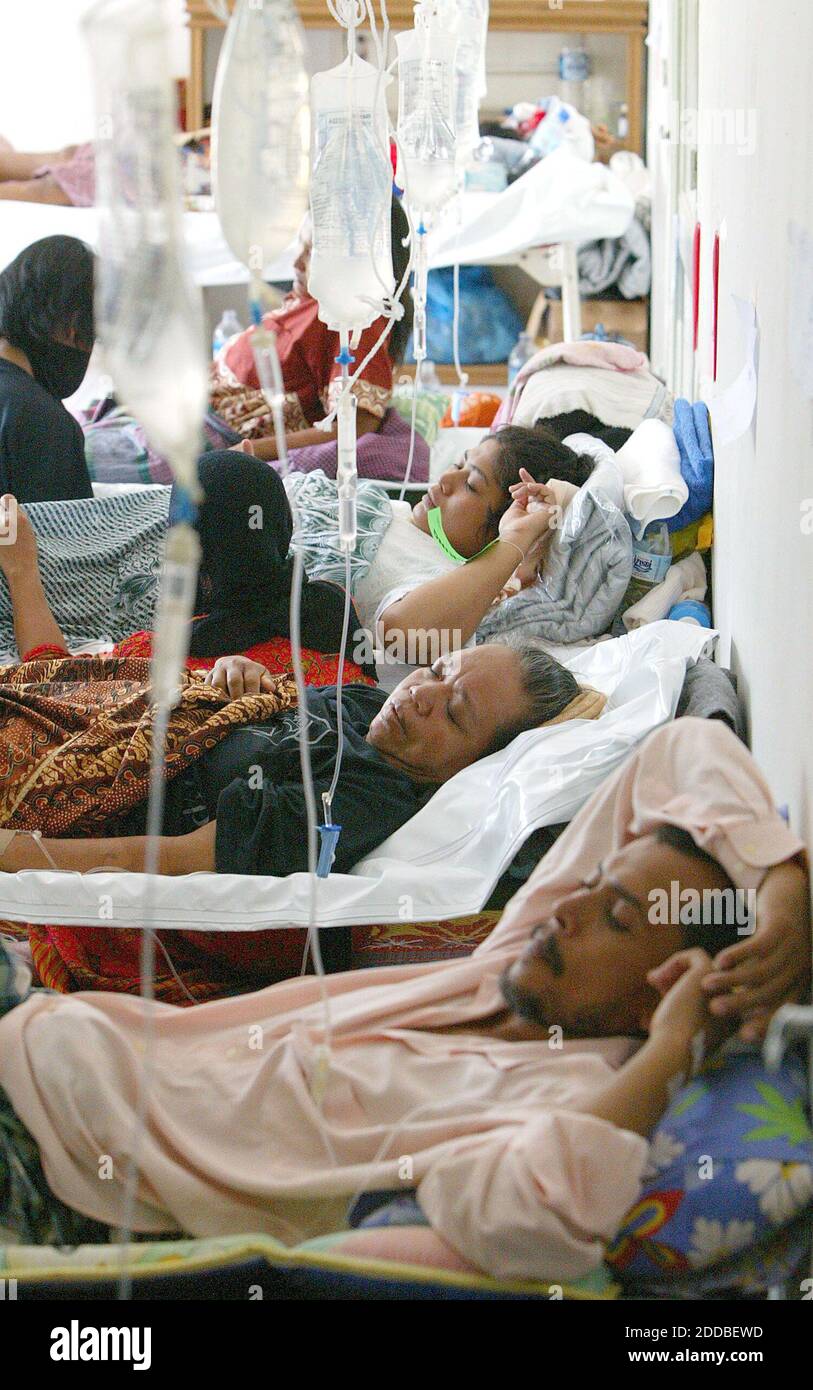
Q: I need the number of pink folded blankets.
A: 1